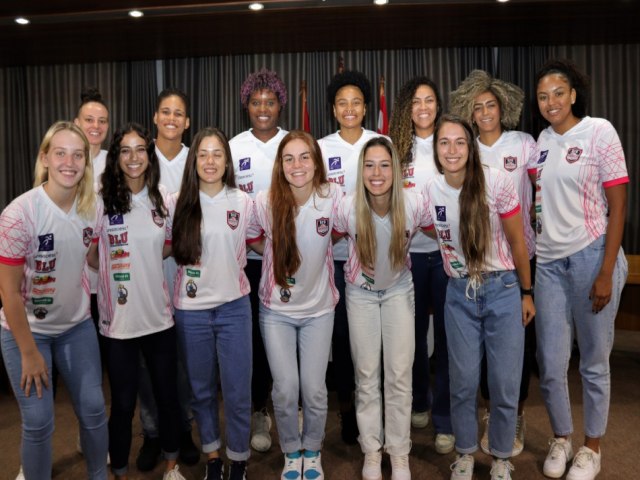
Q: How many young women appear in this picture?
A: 13